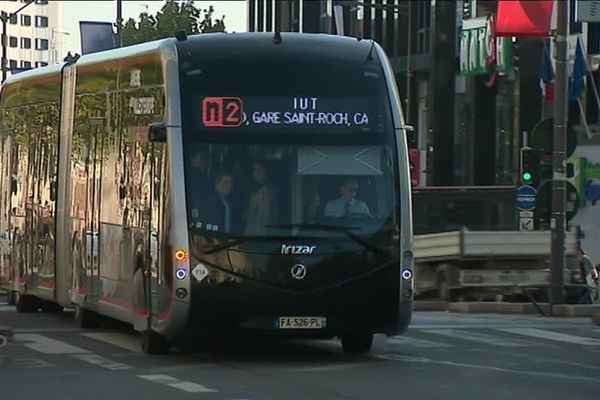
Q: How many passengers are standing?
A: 3